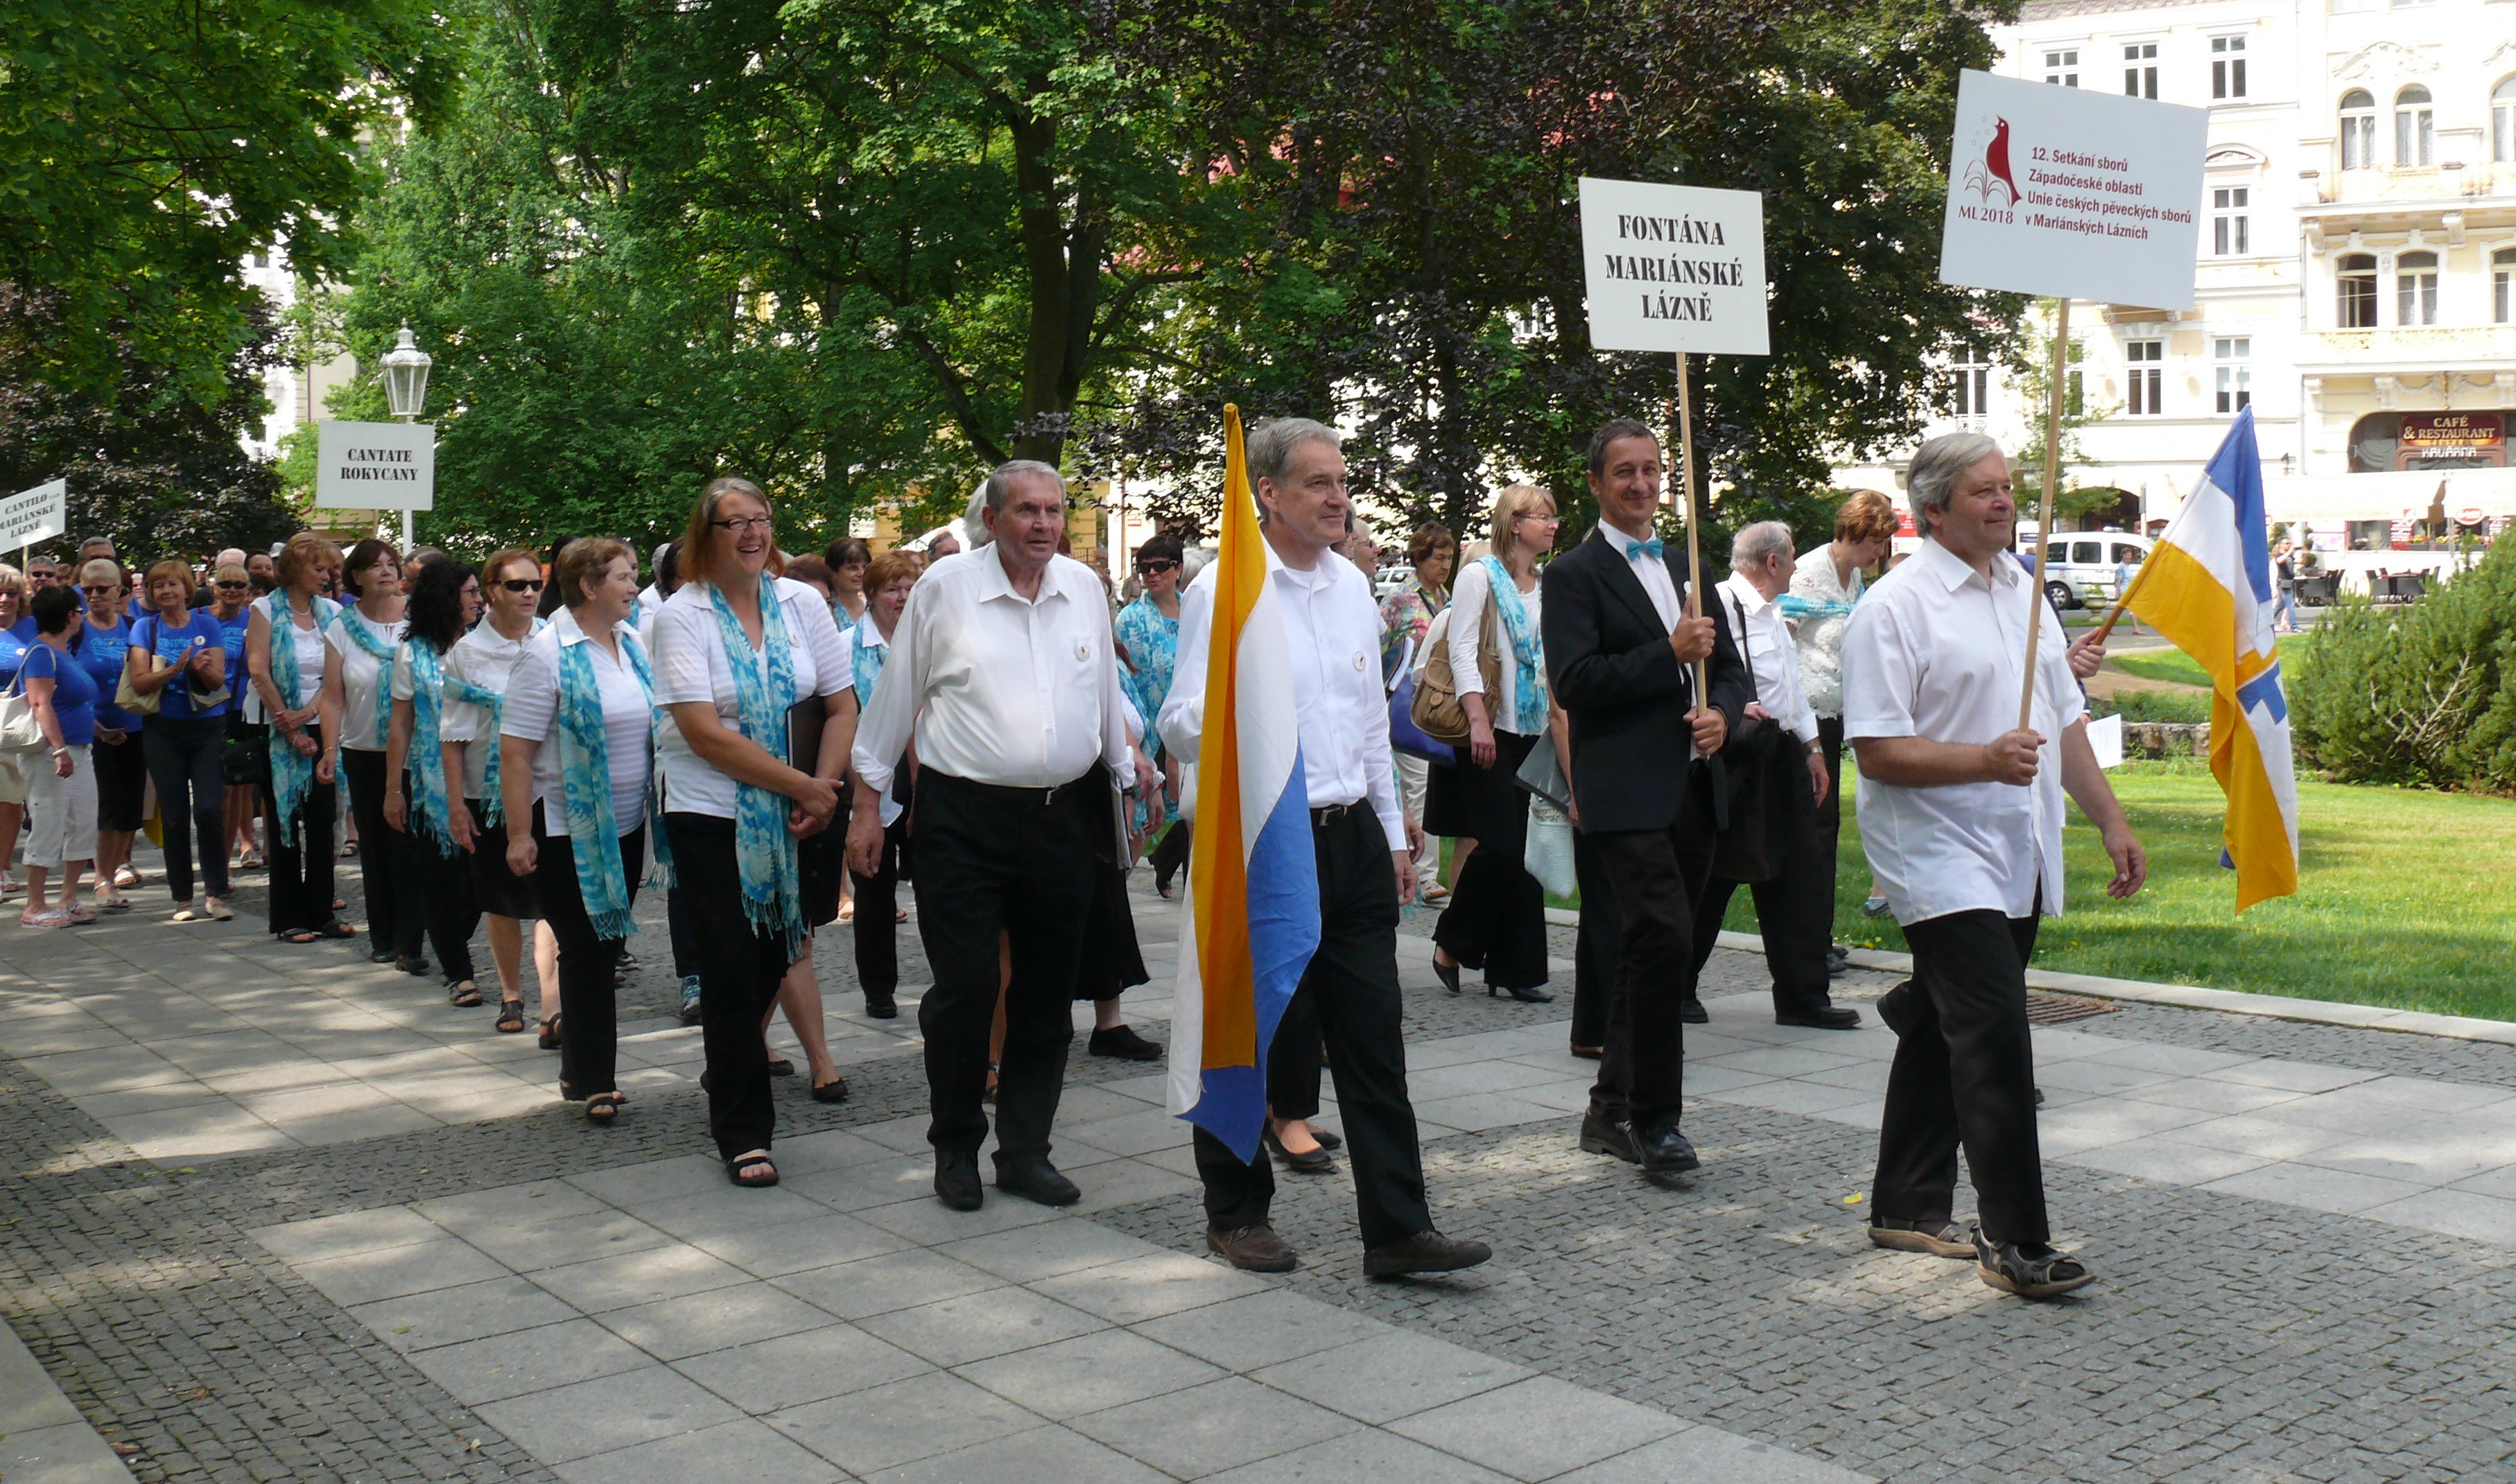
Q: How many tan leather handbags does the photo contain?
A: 1